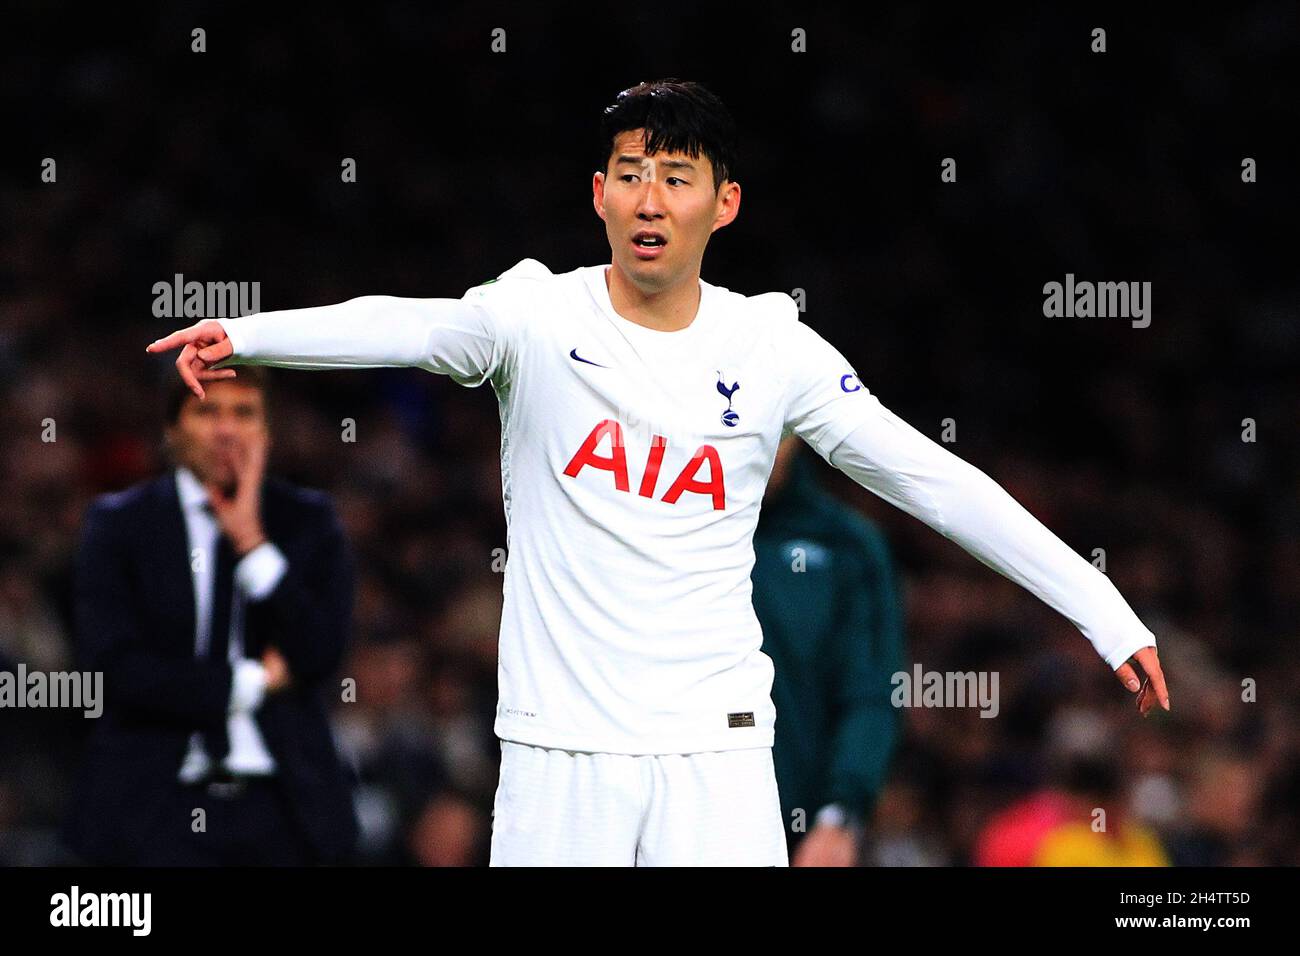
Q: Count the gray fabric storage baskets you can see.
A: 0